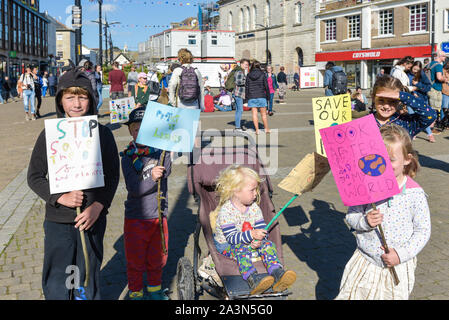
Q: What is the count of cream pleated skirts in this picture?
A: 1